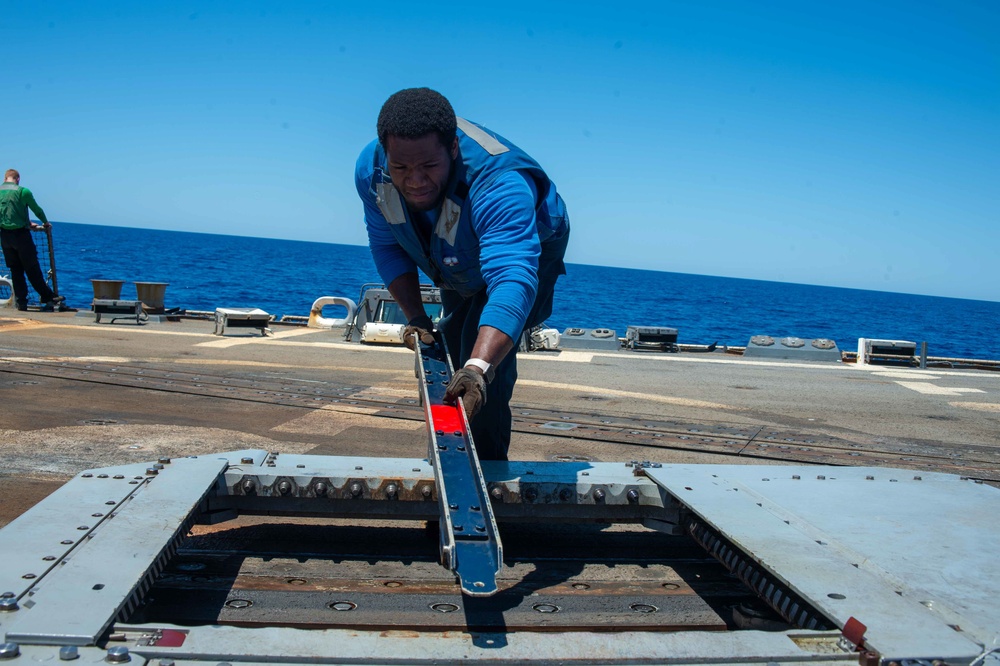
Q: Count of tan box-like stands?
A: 2